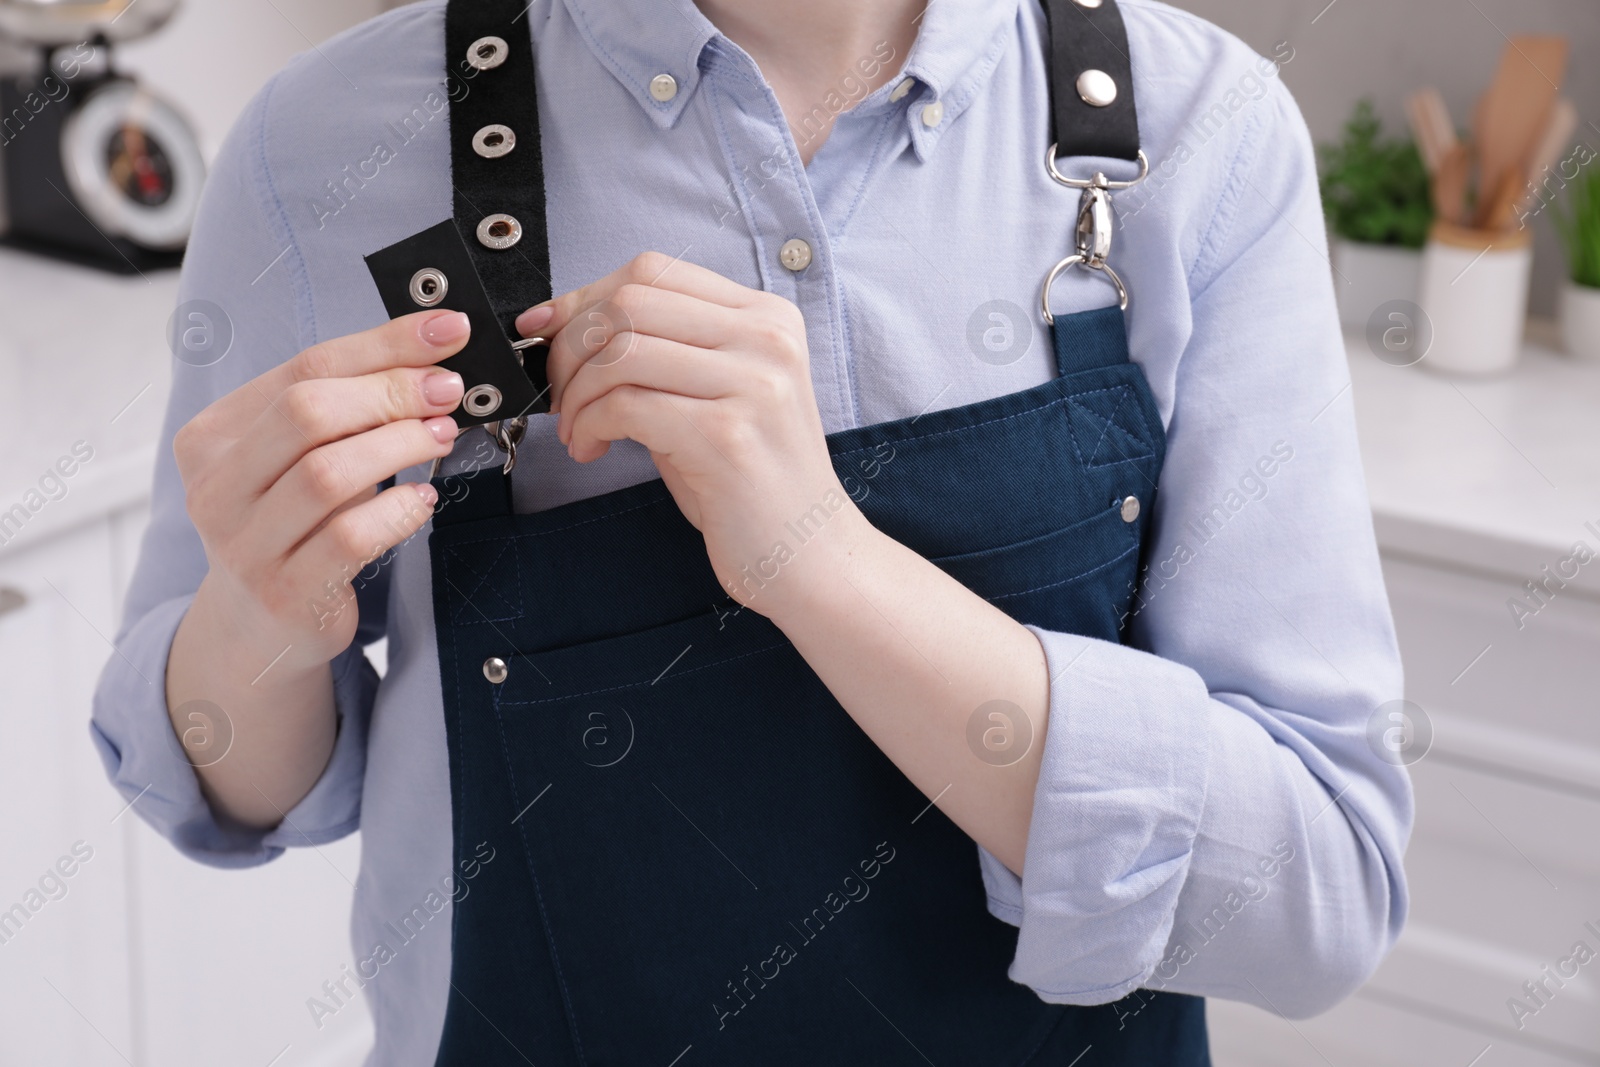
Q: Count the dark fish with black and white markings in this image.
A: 0